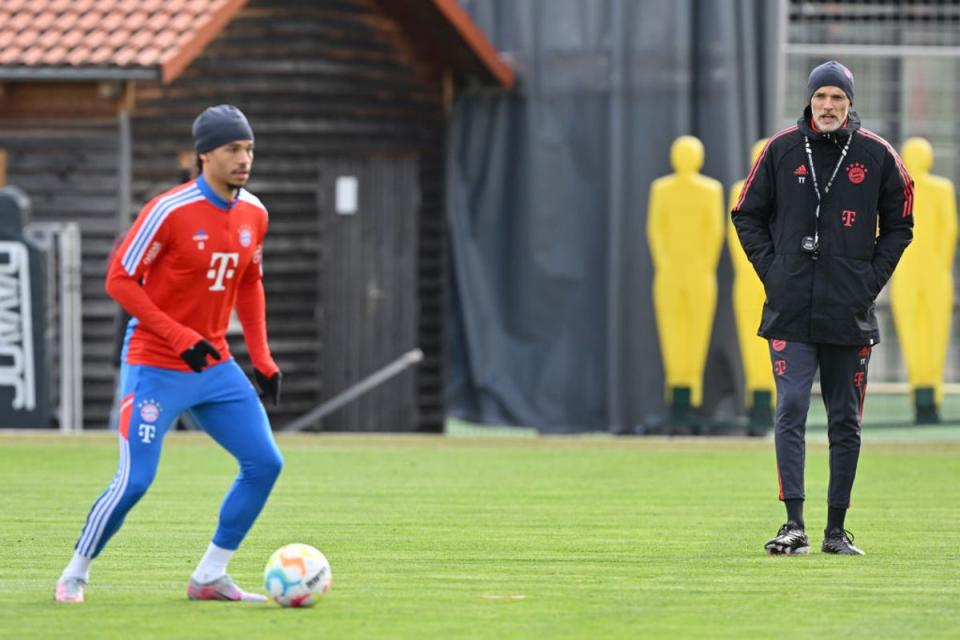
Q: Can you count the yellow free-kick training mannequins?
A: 3